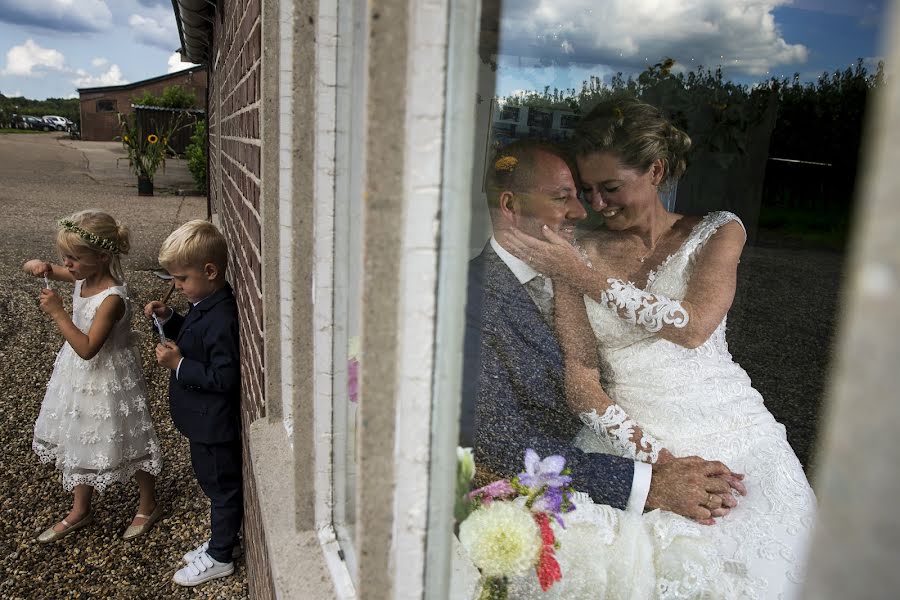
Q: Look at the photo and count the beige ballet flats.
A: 2